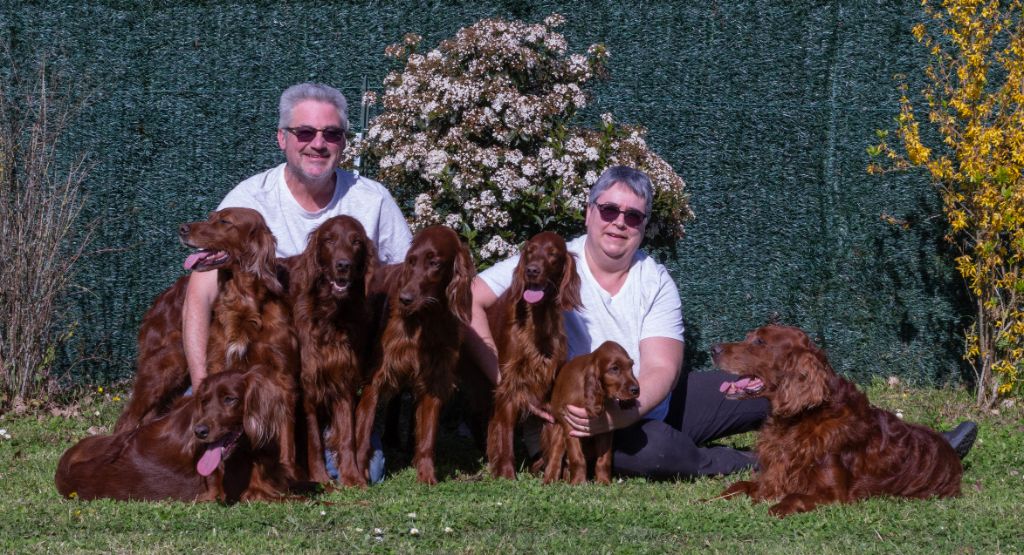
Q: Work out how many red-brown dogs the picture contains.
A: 7